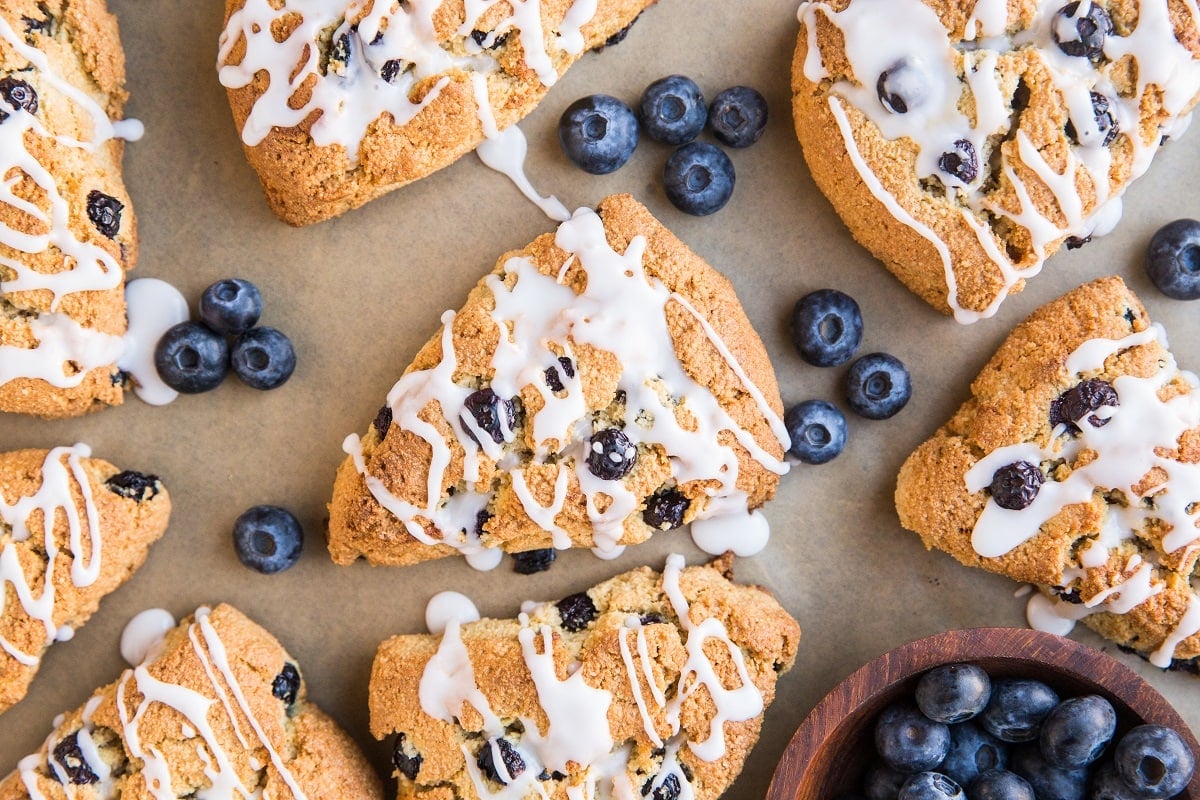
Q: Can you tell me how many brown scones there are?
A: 8